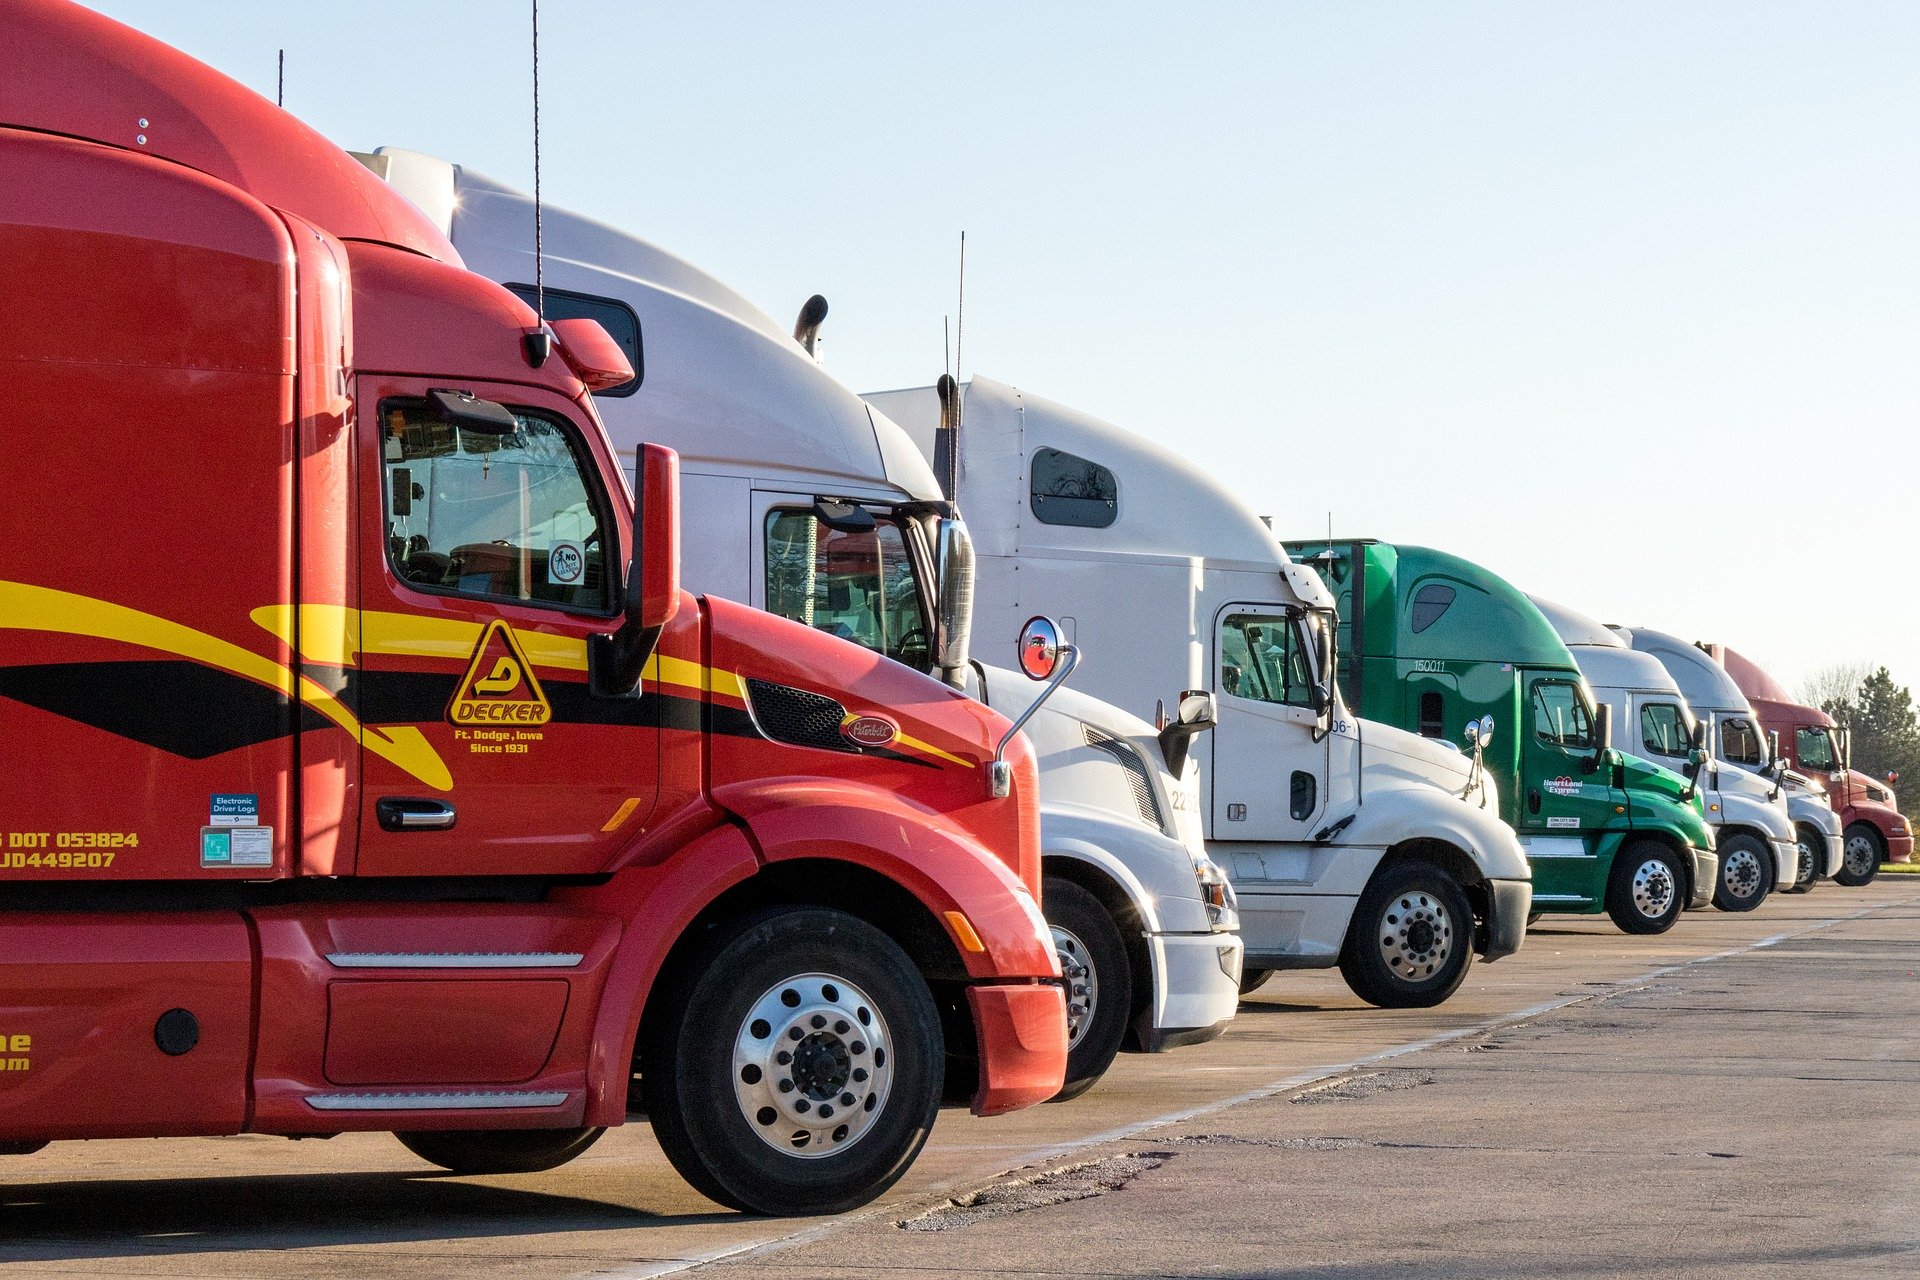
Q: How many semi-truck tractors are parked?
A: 7